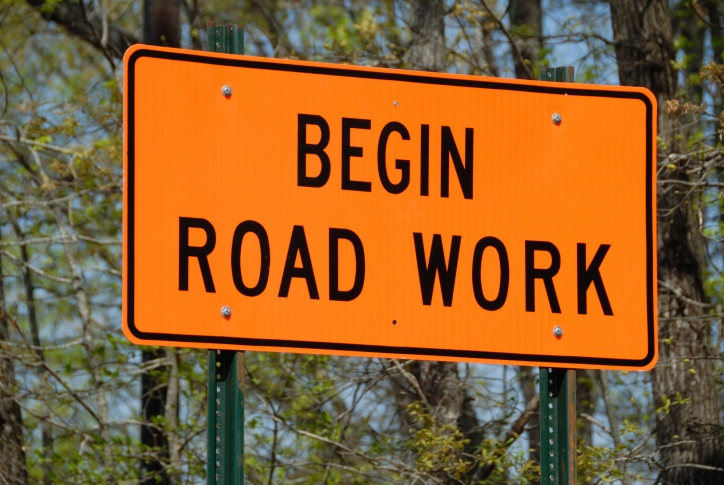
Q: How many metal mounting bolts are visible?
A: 4